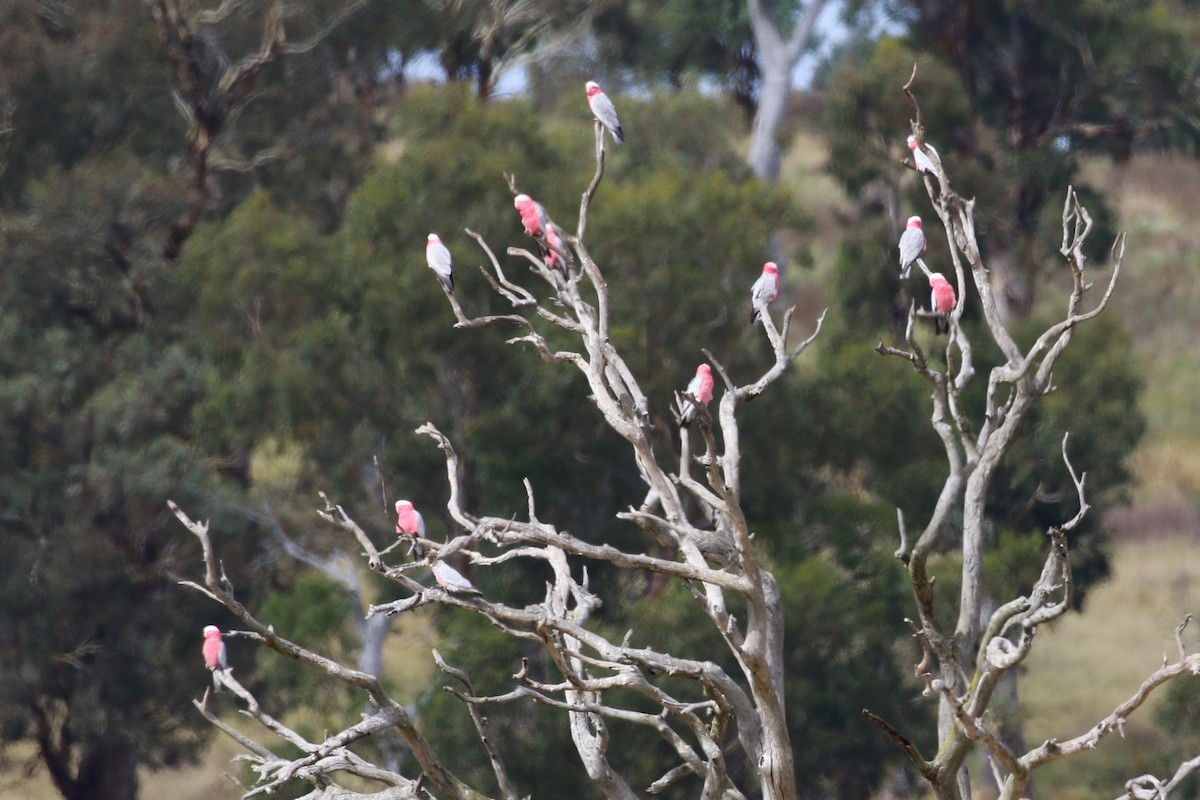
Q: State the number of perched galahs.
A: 12